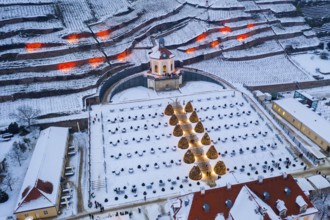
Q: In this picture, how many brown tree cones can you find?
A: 12